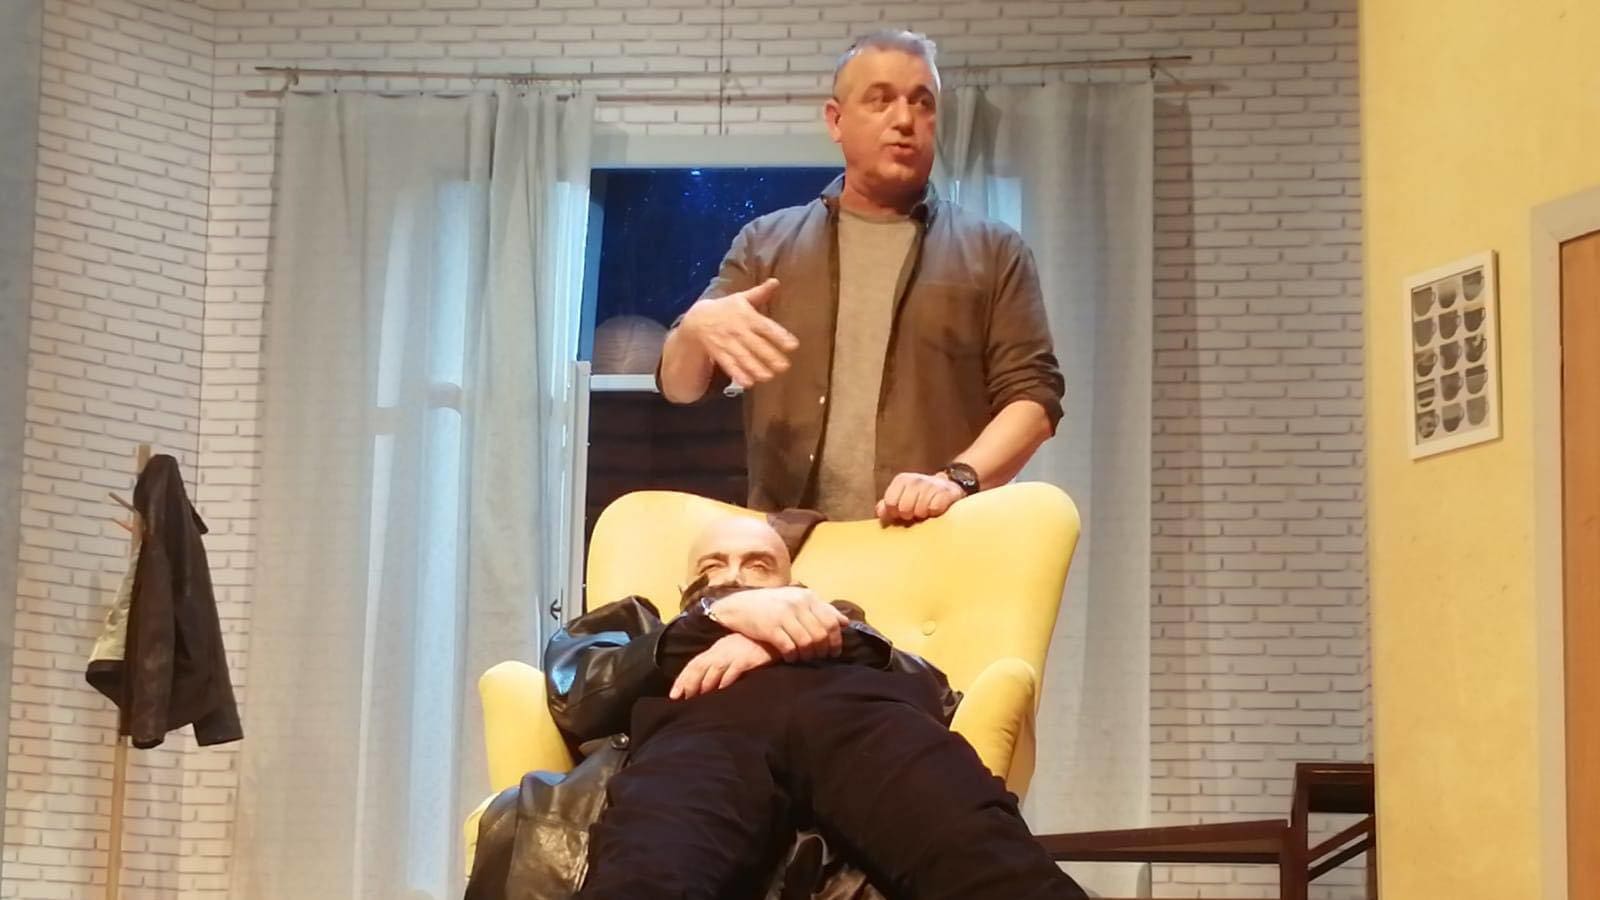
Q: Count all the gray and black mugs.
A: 15